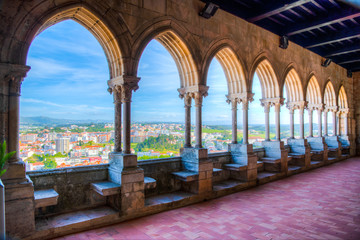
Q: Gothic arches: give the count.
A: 8